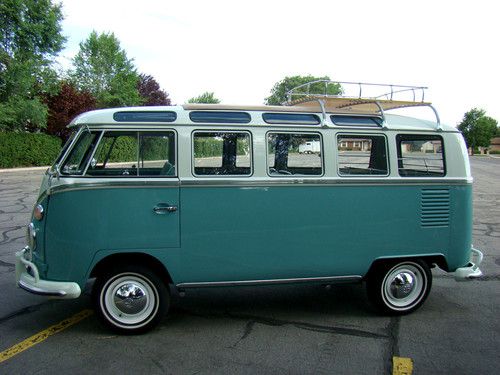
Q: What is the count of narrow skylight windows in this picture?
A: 4